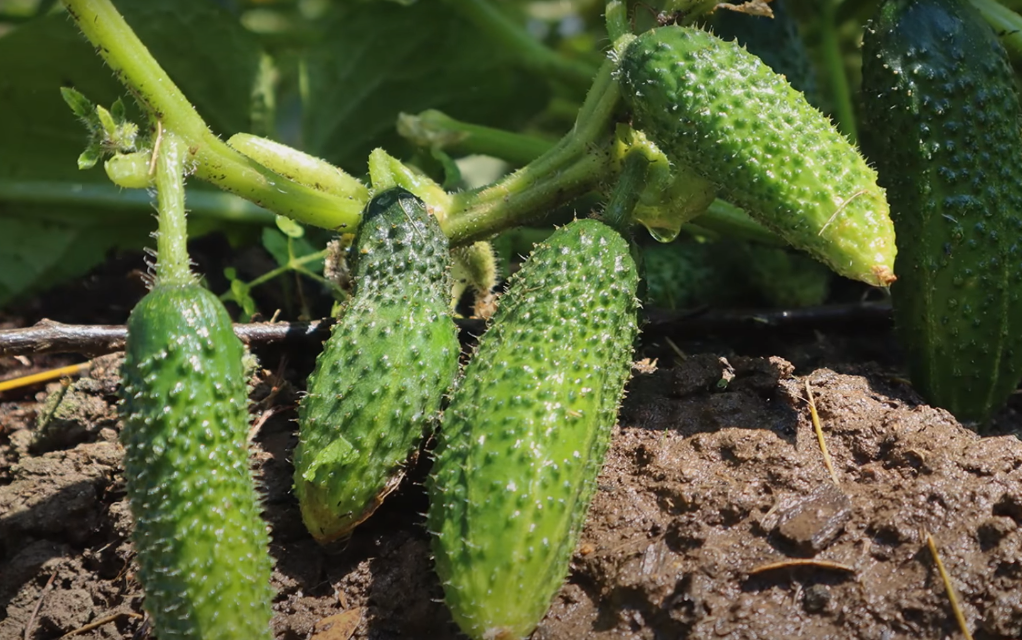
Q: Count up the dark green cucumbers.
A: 1